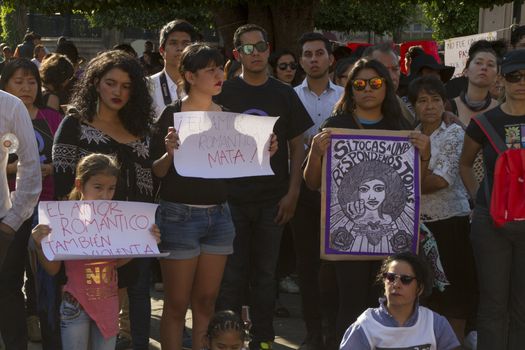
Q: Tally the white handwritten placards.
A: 3